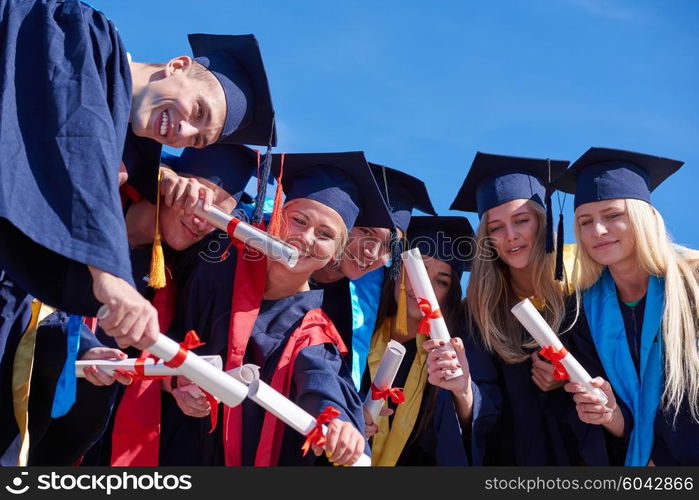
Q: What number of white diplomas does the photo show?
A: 8